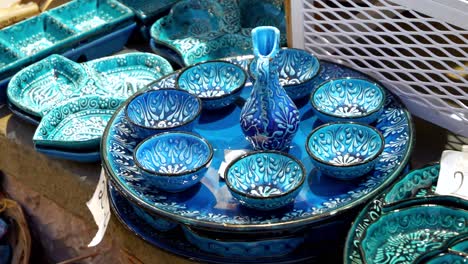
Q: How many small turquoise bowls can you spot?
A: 7